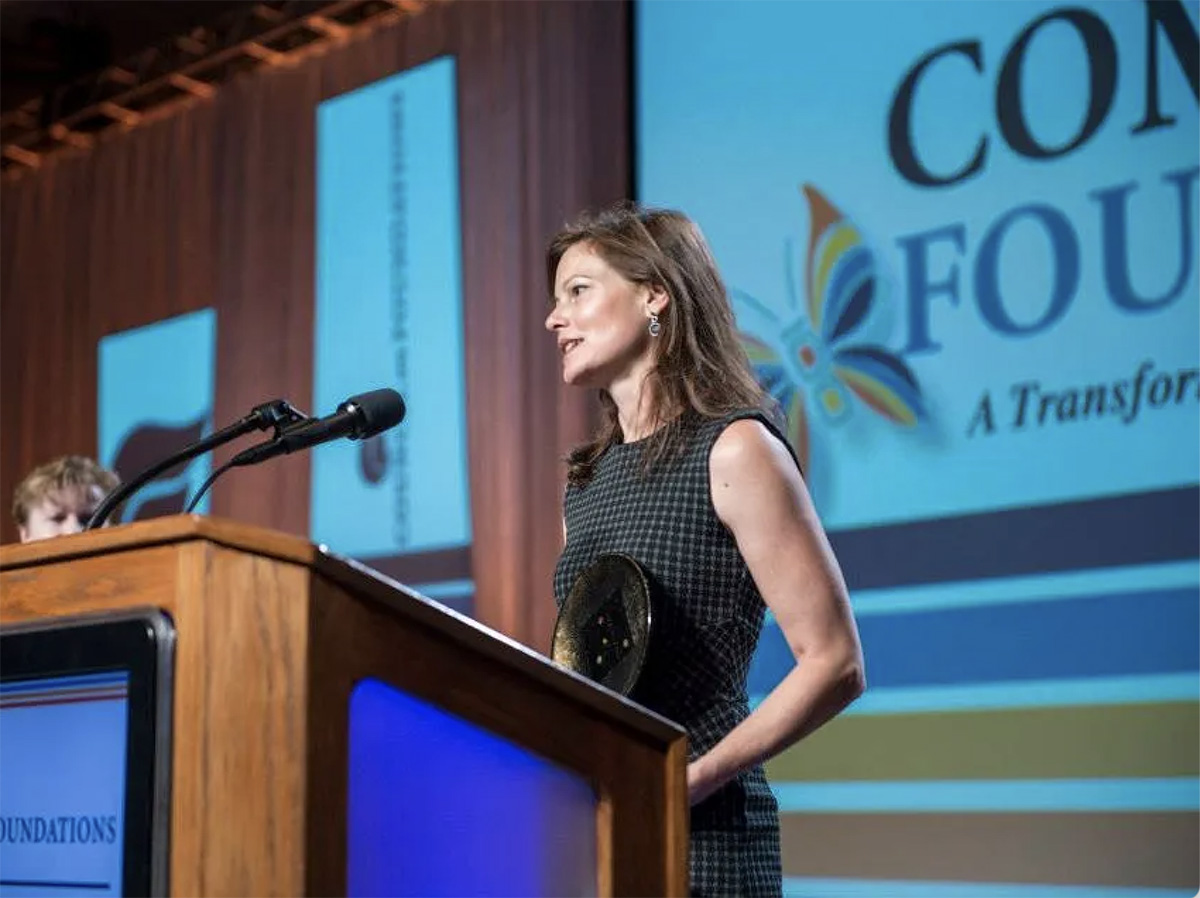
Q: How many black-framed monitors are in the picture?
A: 1